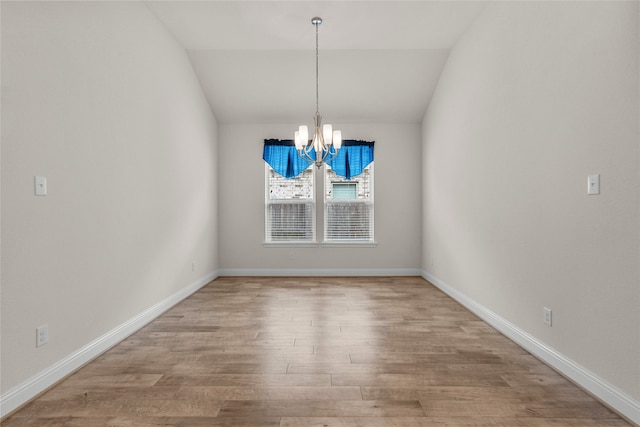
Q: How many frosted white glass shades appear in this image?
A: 5